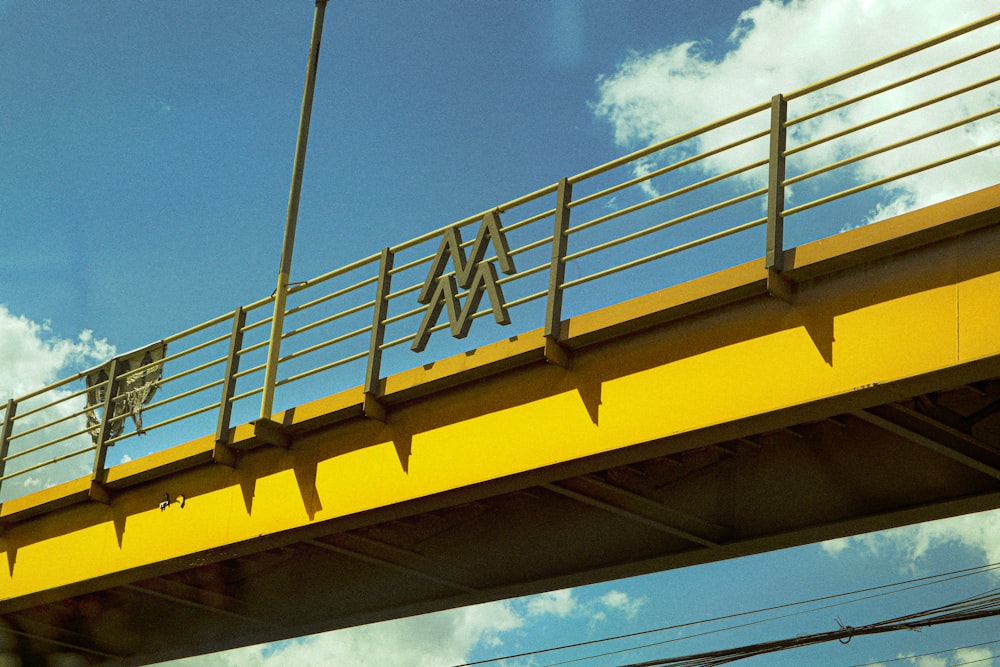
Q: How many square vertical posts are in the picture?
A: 6